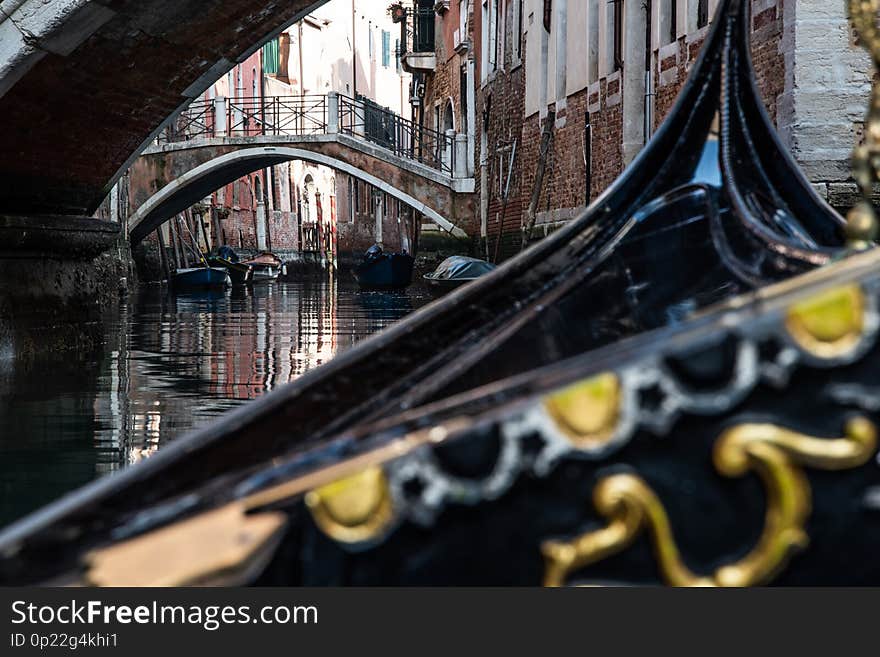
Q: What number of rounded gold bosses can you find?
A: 3